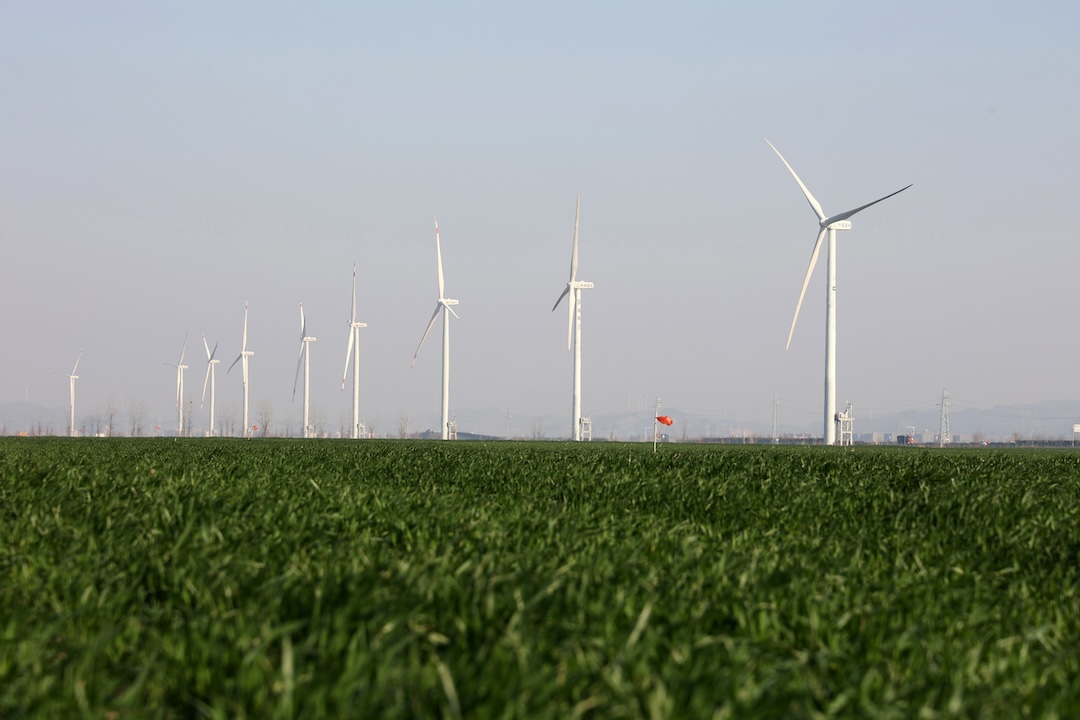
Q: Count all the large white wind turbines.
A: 9